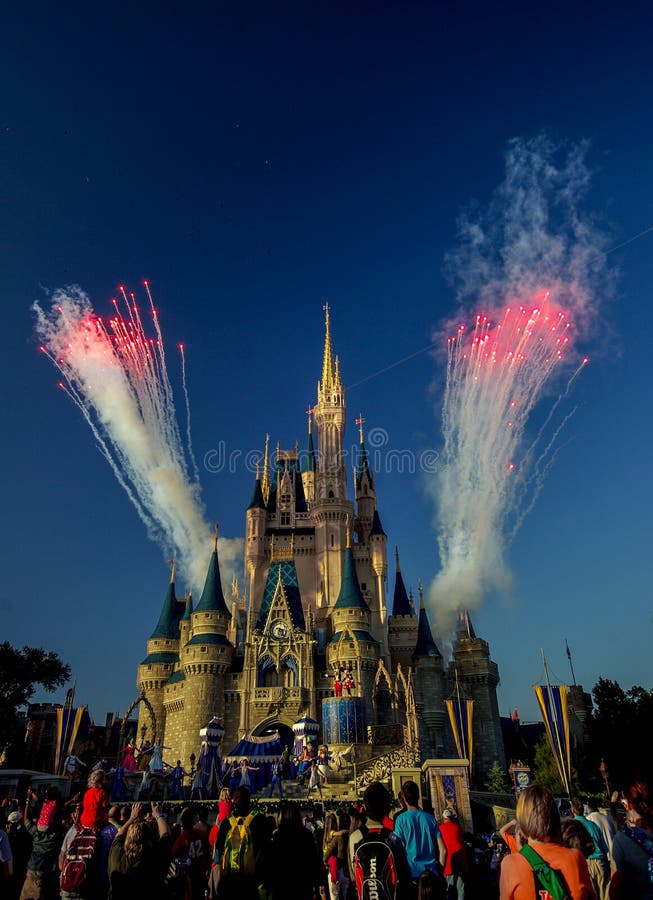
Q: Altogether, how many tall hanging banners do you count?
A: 3